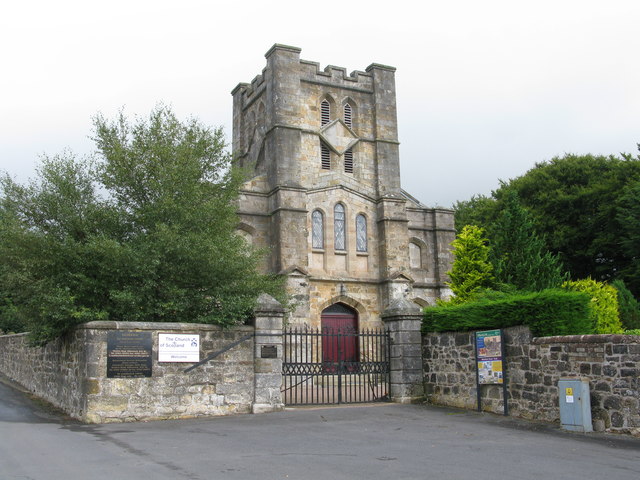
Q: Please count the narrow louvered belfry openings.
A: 4